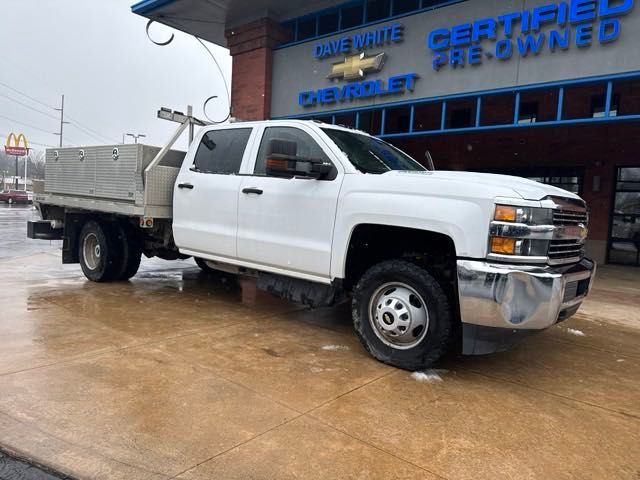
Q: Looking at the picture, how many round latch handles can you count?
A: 3